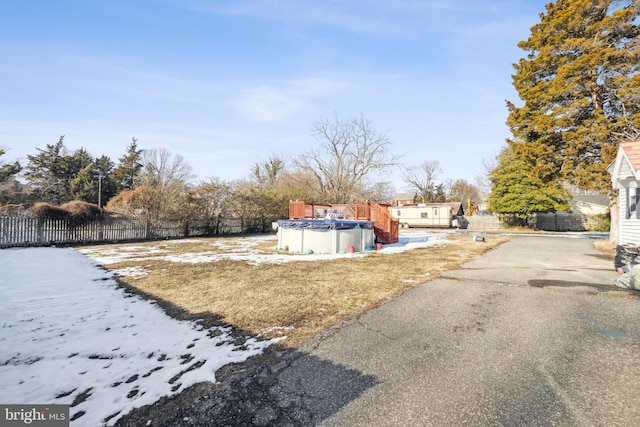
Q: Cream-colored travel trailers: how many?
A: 1